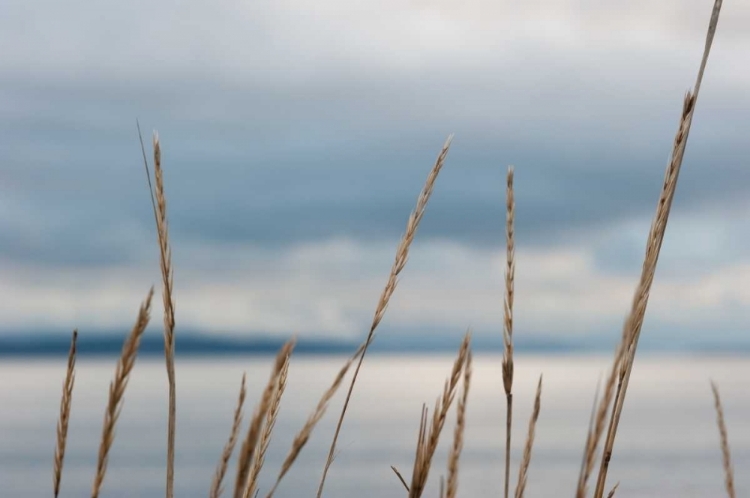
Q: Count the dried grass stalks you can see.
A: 15